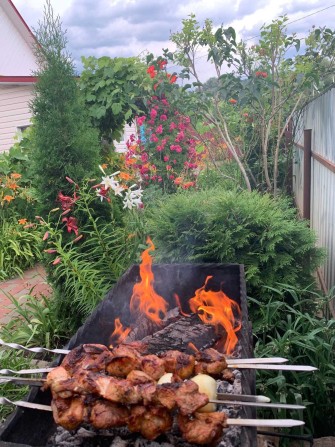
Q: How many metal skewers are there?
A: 5